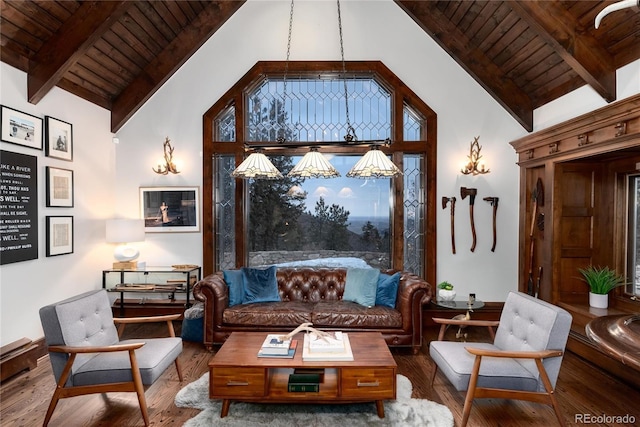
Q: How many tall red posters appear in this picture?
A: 0